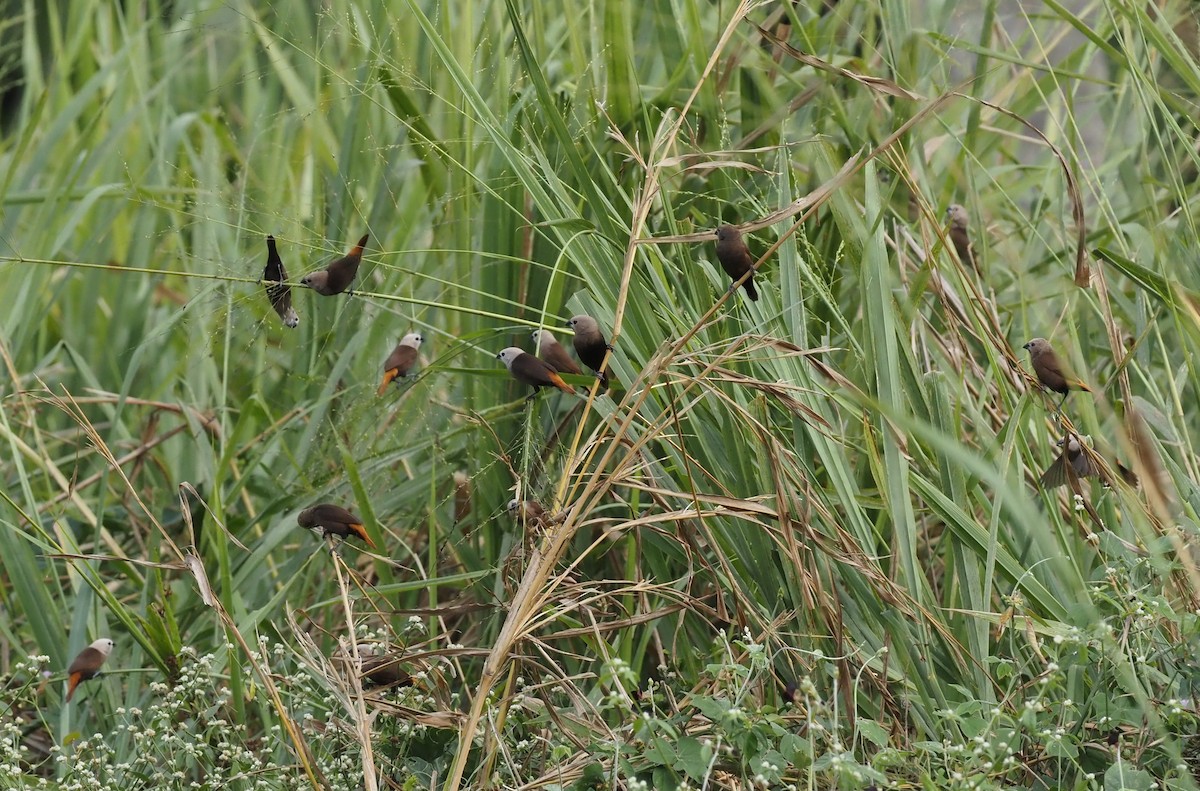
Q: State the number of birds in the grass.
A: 14